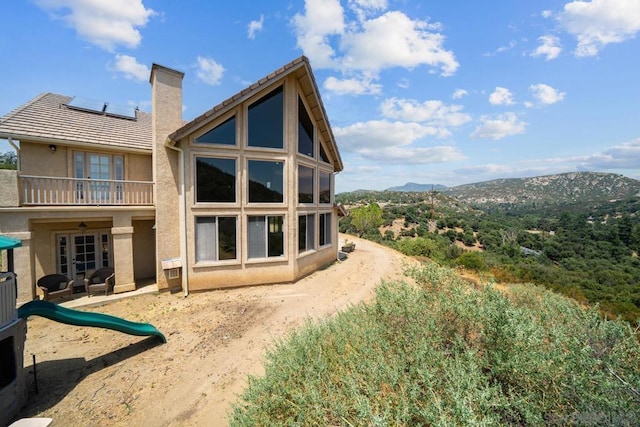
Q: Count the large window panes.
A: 12